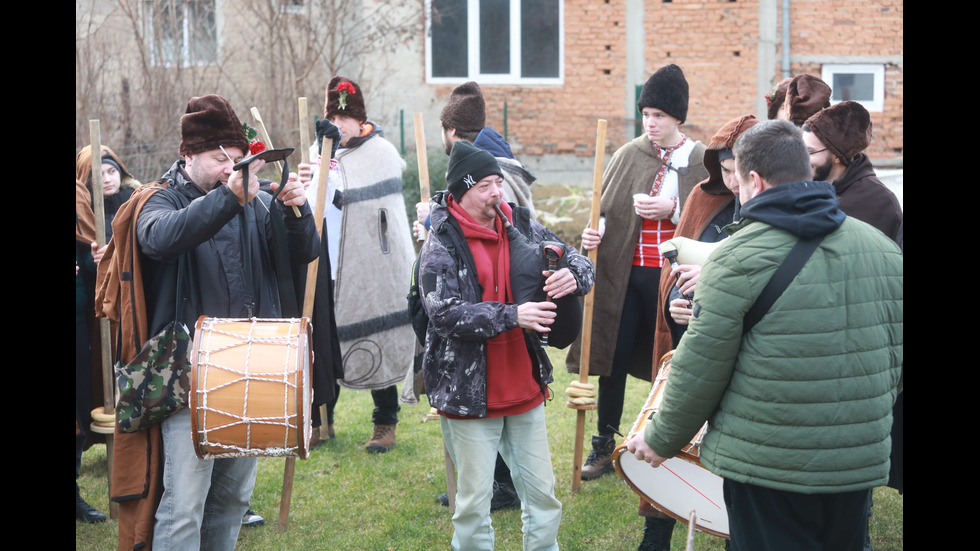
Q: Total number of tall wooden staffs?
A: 5